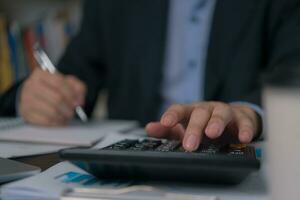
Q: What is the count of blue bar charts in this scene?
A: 1